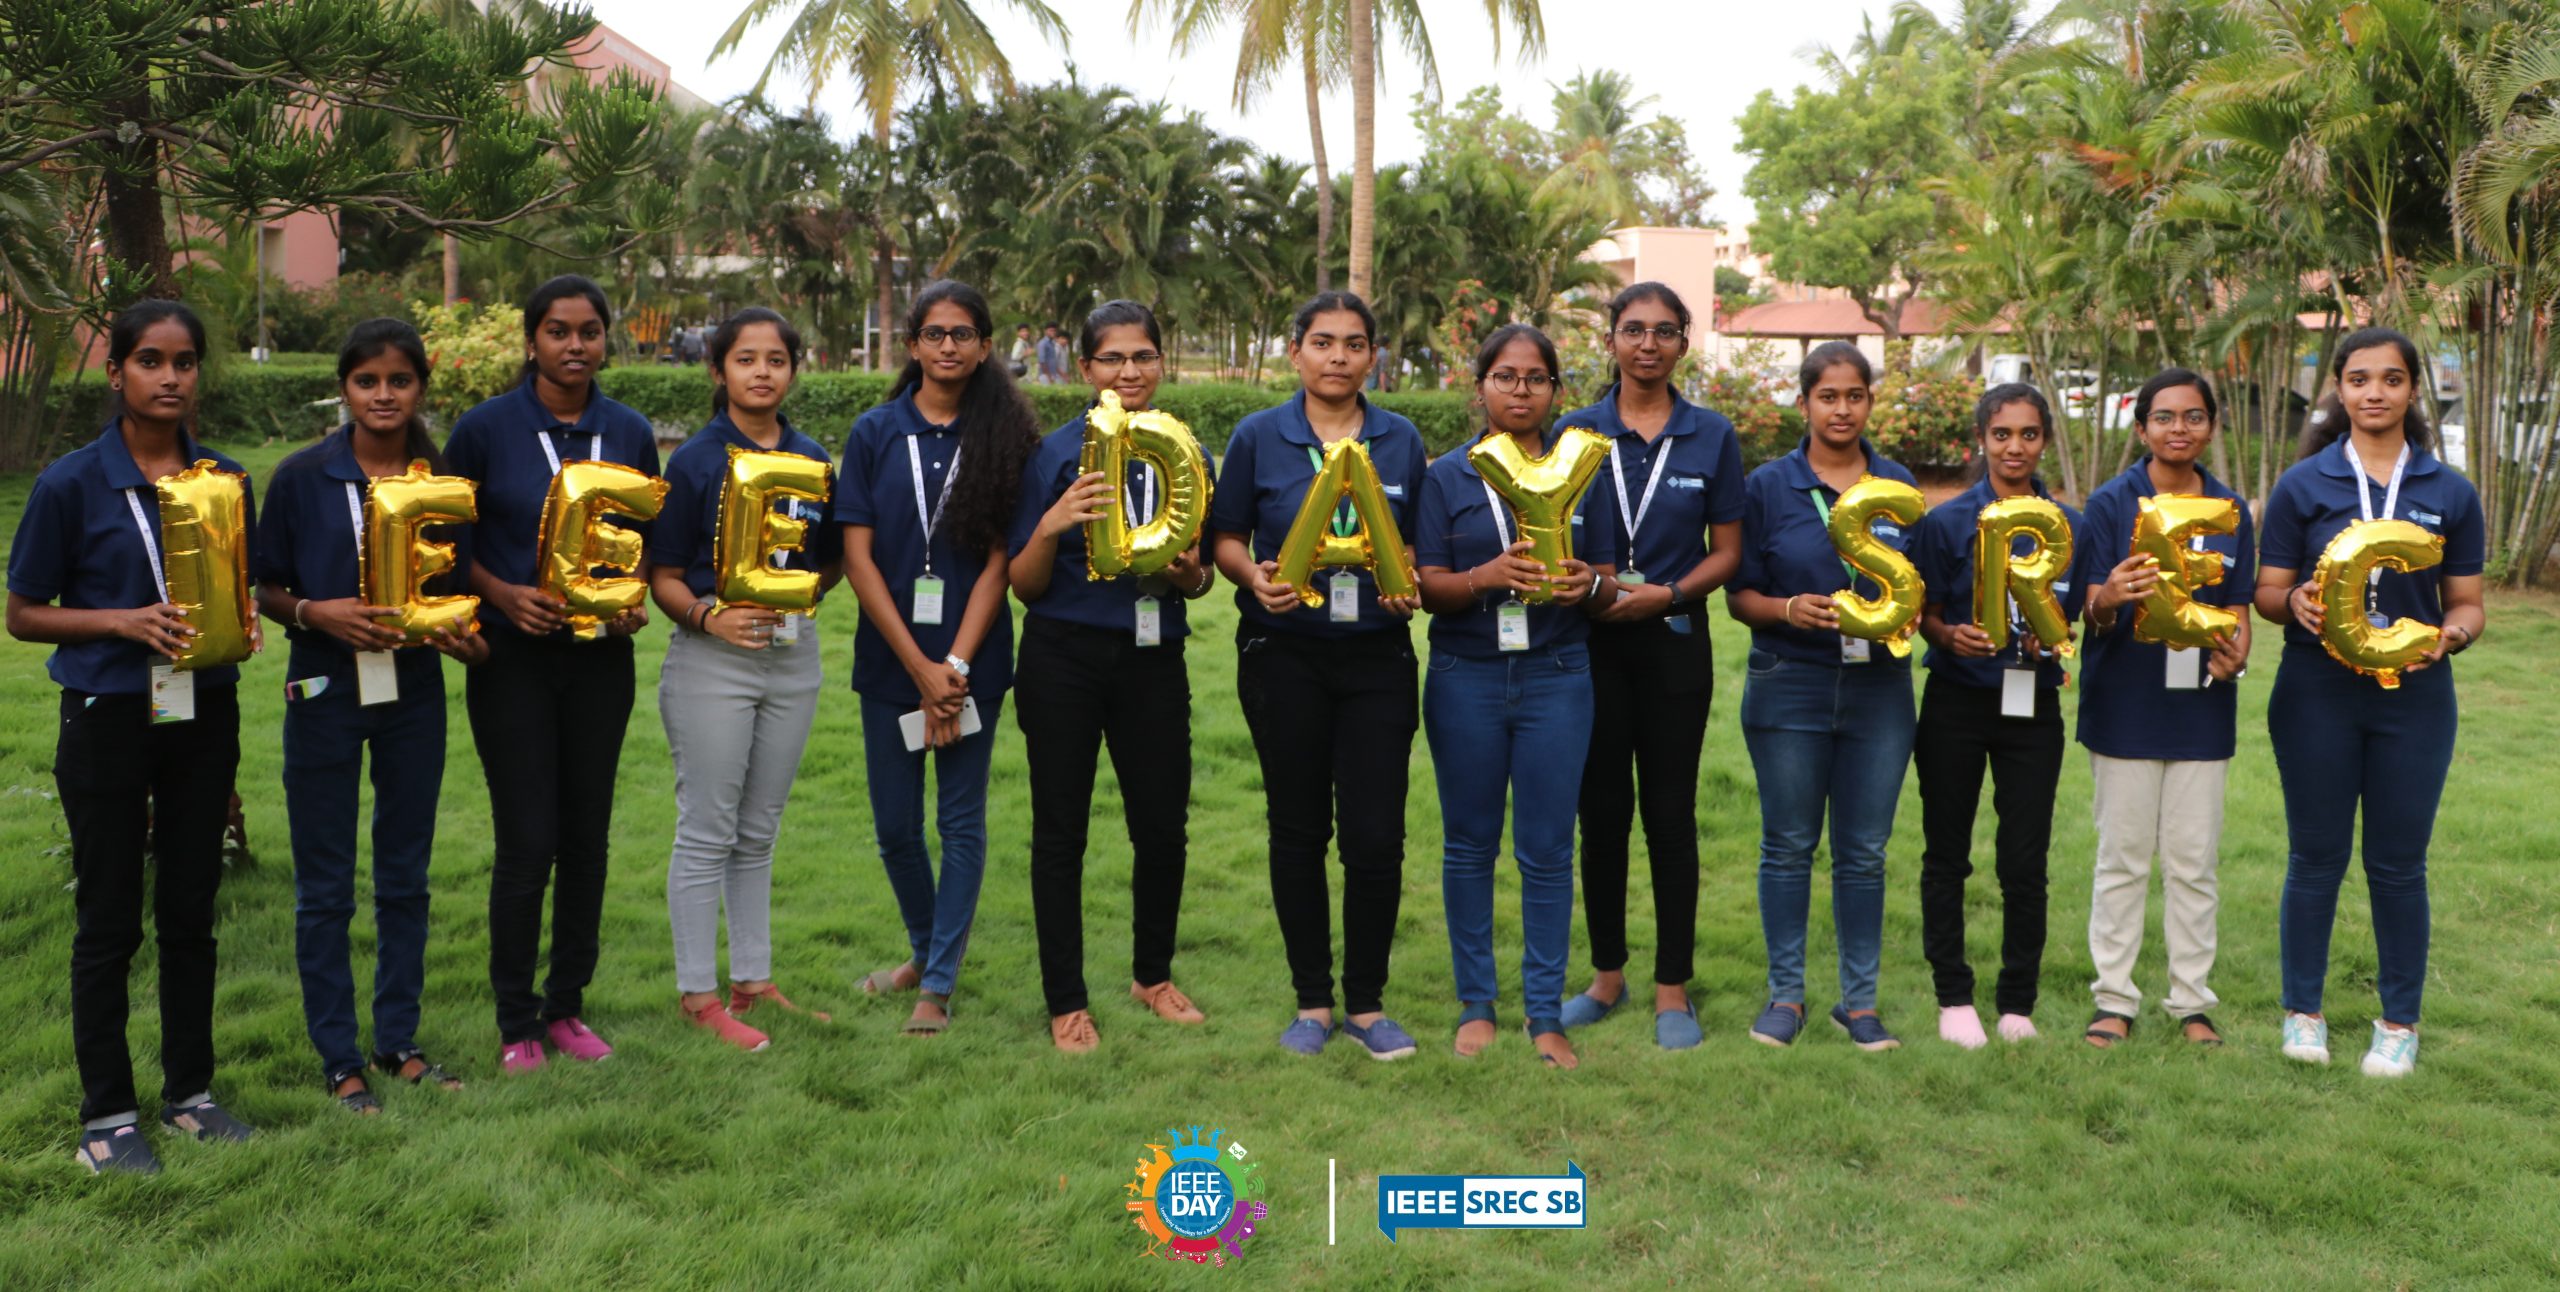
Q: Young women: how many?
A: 13